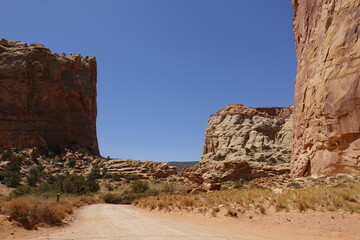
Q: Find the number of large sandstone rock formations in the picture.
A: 3